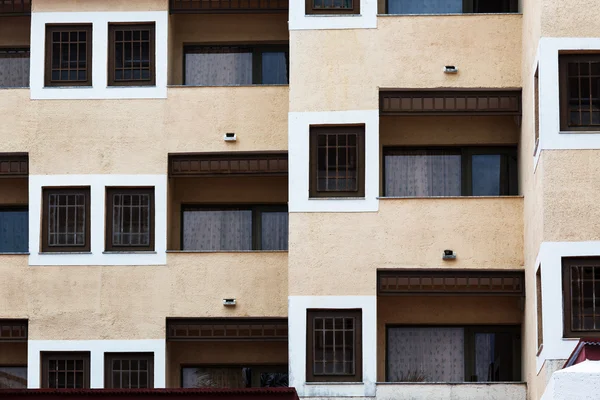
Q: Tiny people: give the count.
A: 0